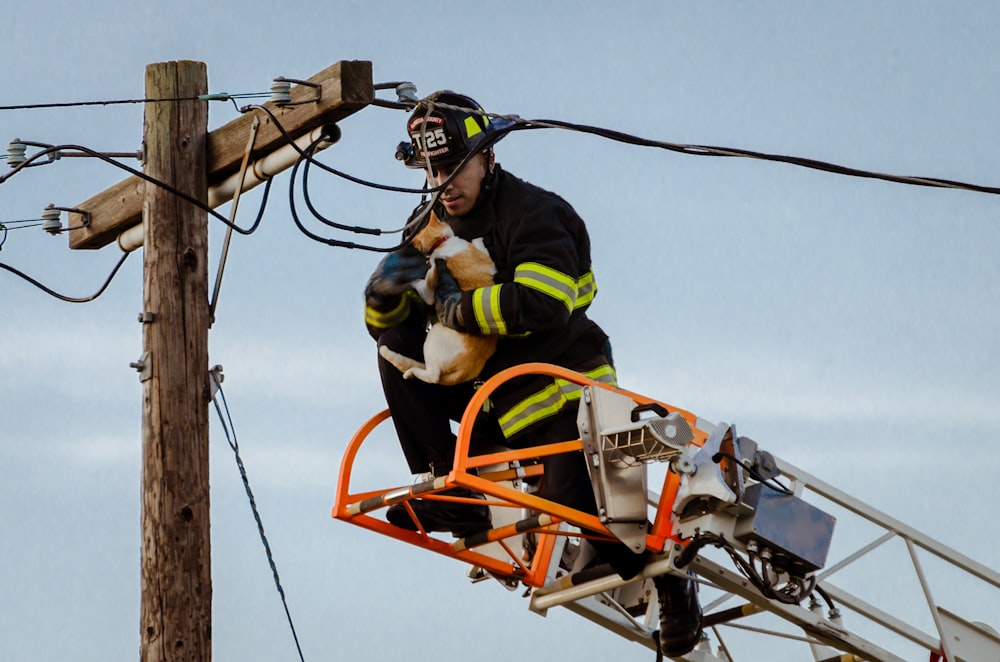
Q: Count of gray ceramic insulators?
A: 4